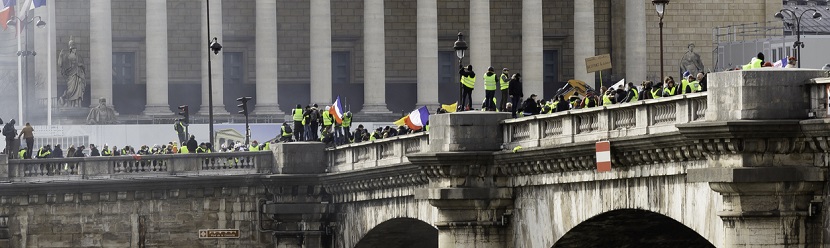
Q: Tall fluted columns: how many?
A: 12